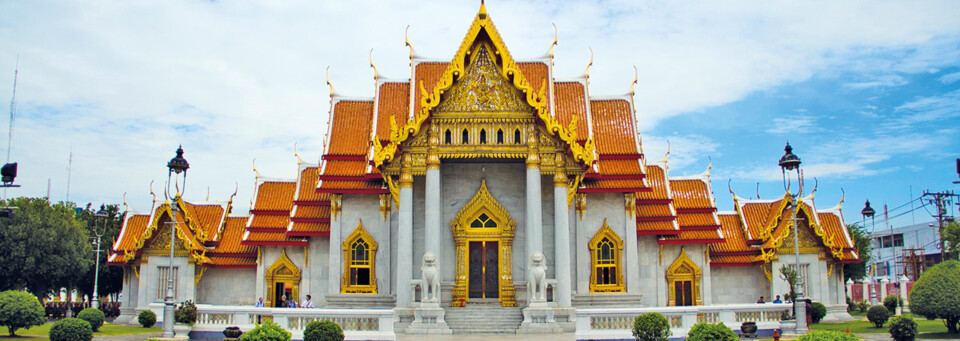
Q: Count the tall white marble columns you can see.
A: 4